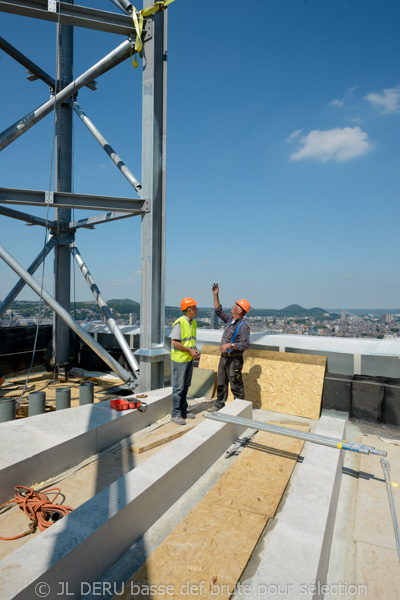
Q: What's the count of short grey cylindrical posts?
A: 4